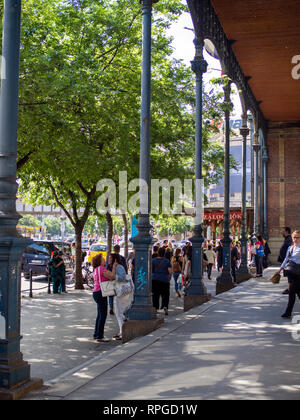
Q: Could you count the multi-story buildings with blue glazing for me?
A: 1